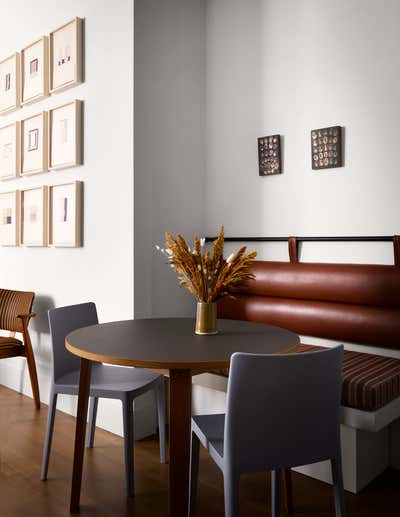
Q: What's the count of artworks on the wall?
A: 11